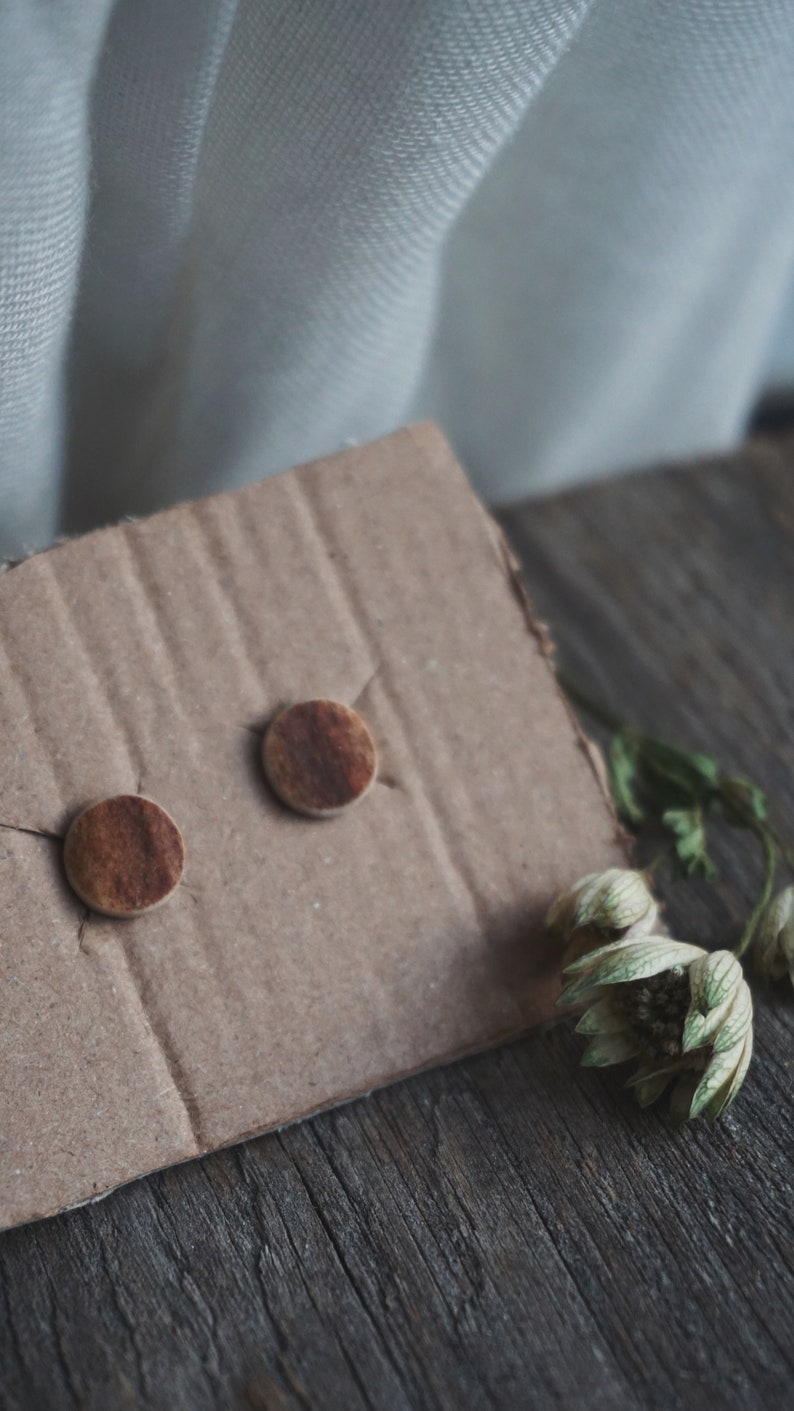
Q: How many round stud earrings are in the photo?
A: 2